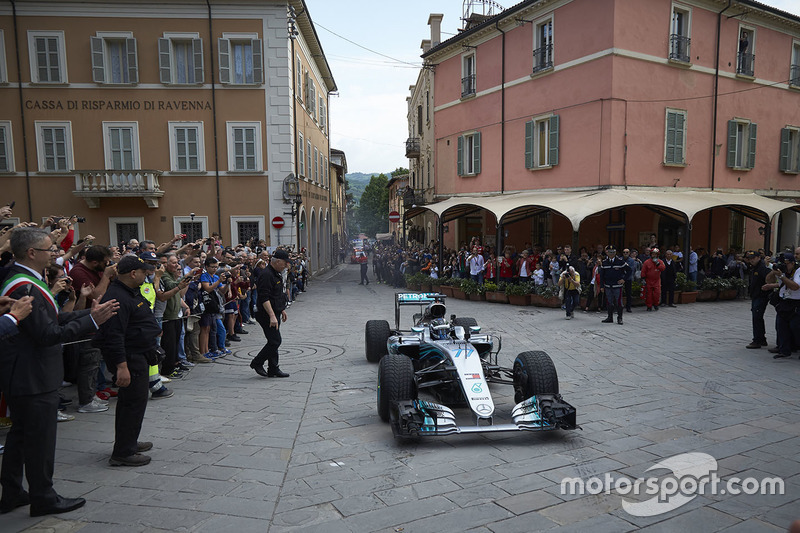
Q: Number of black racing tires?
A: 4